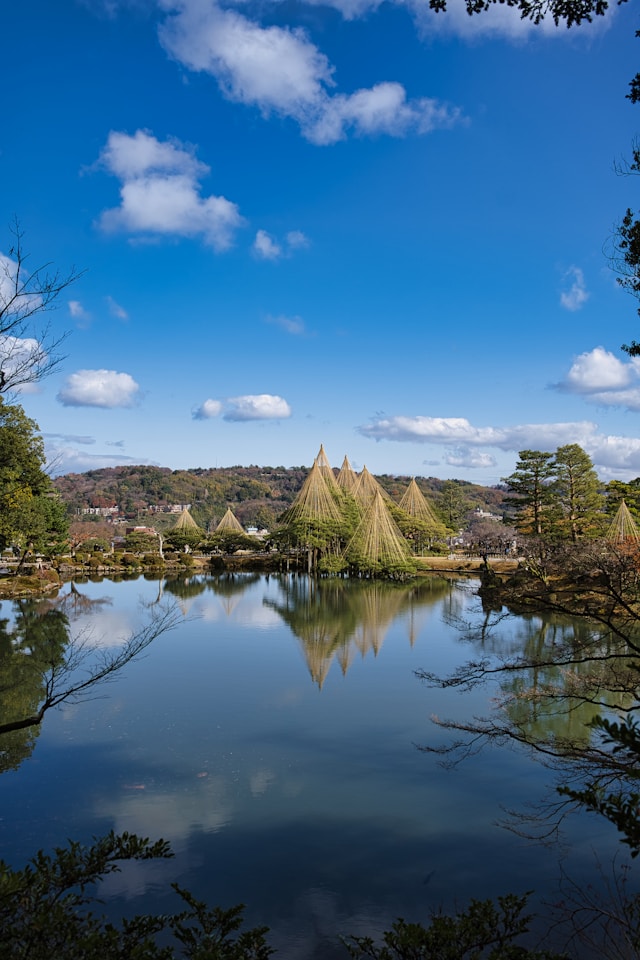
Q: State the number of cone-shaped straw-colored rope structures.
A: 9